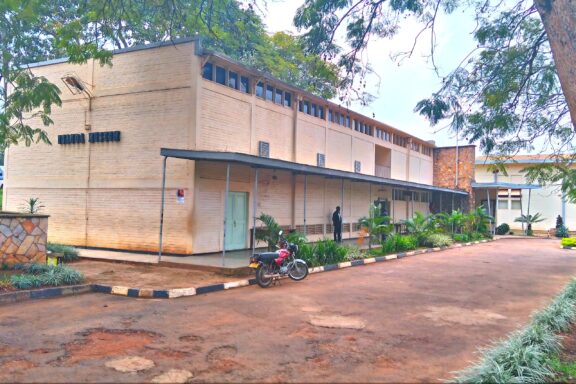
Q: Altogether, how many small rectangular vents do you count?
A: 3